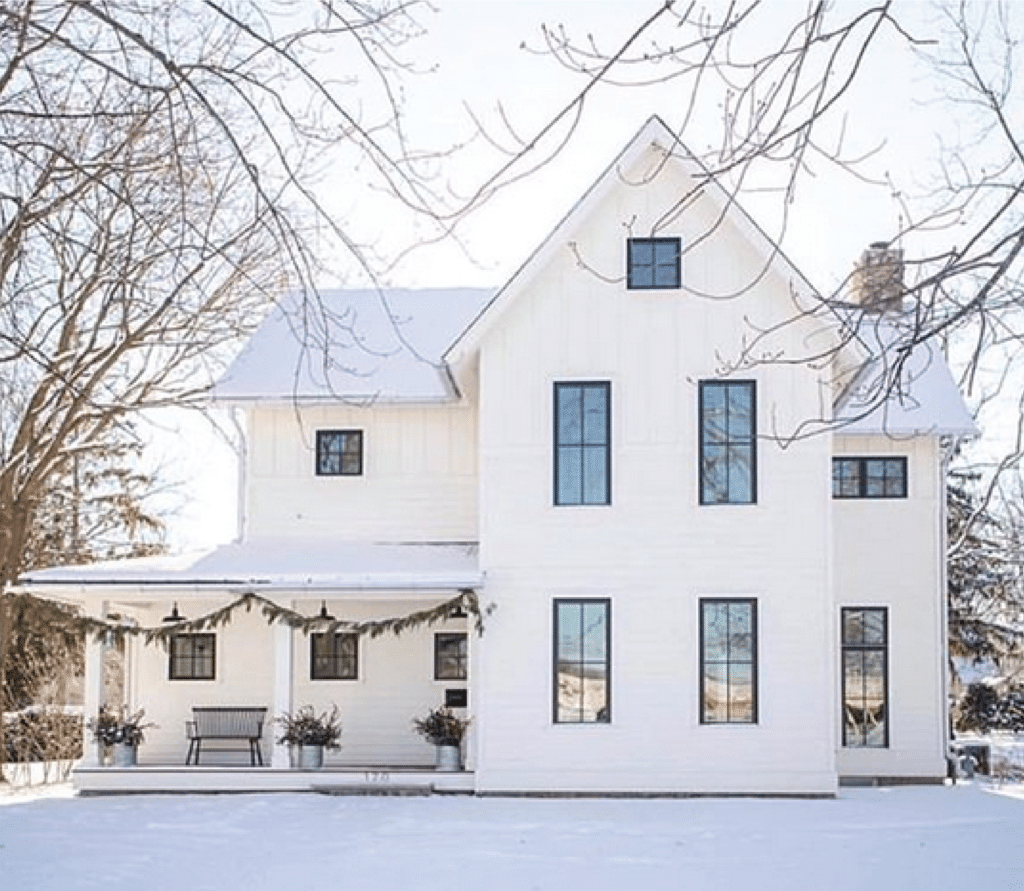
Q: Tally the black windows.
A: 11